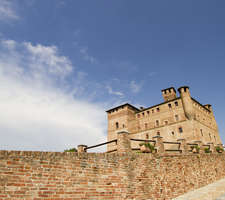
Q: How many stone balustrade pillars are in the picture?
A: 7